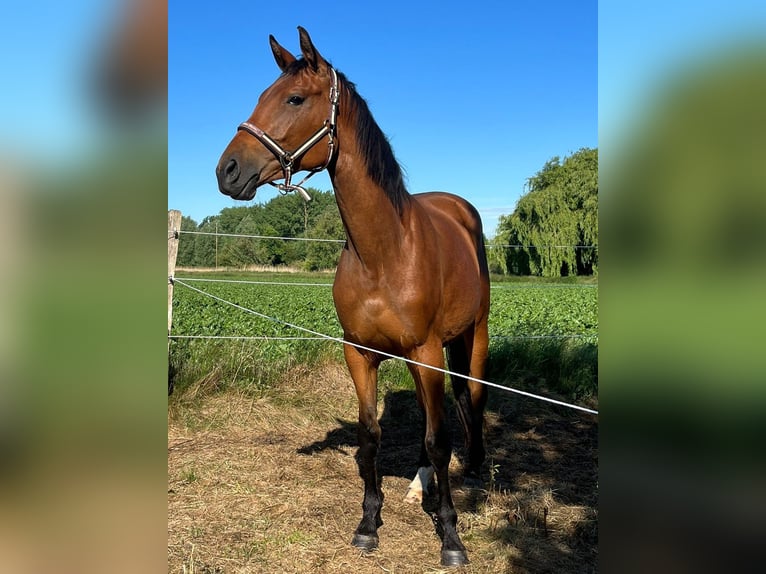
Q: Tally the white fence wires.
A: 4